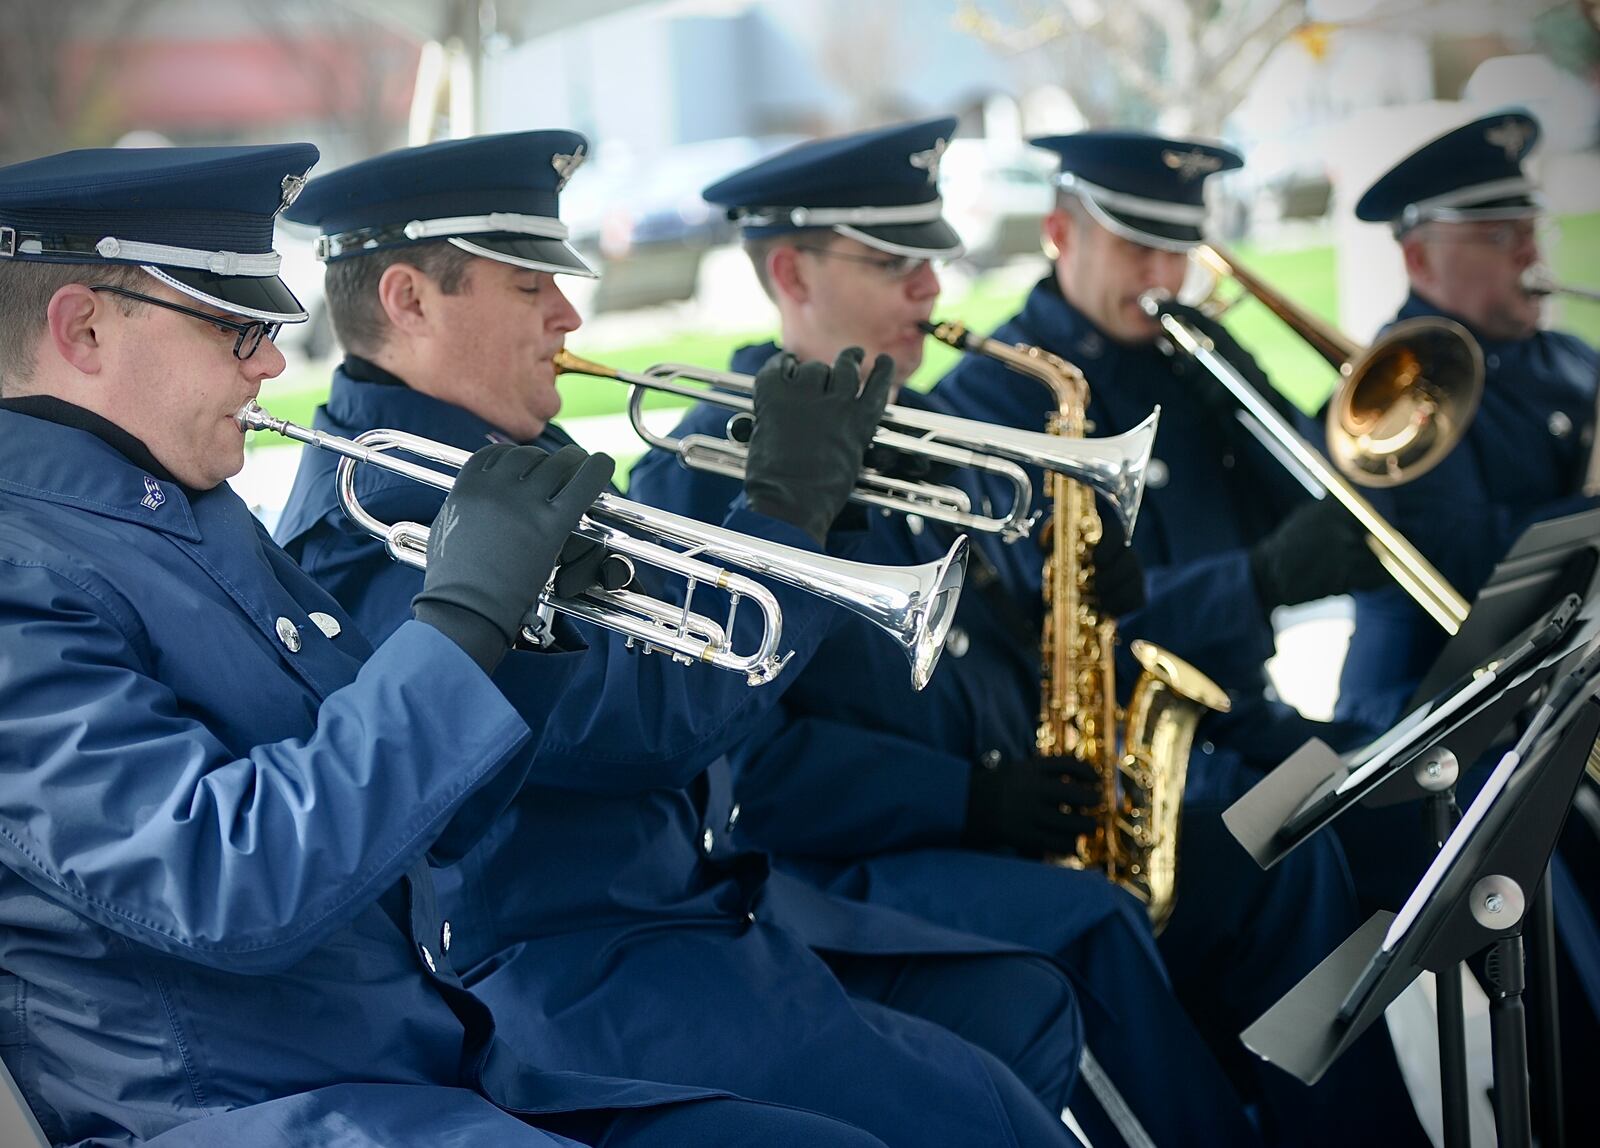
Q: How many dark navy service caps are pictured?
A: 5